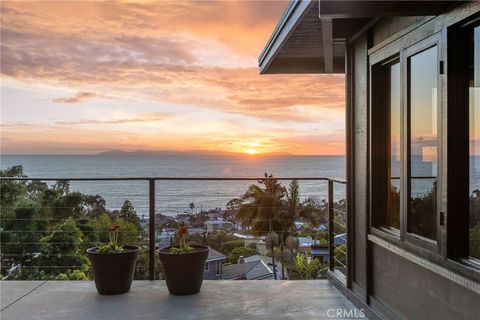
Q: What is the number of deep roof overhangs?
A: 1